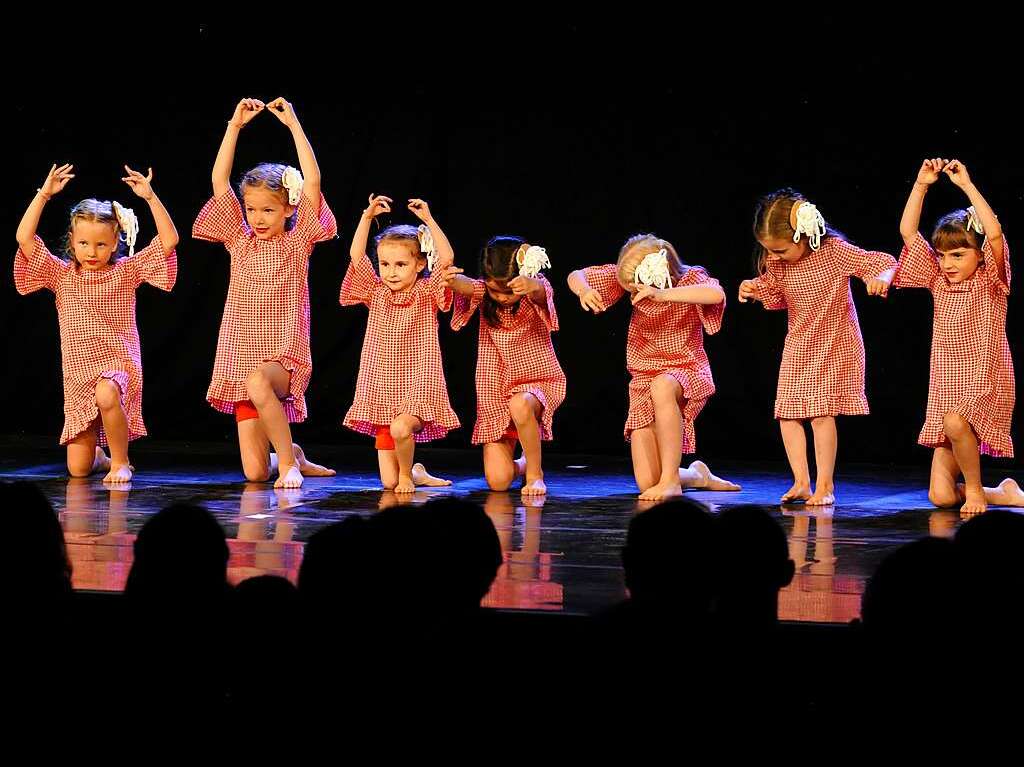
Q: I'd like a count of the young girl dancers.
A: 7